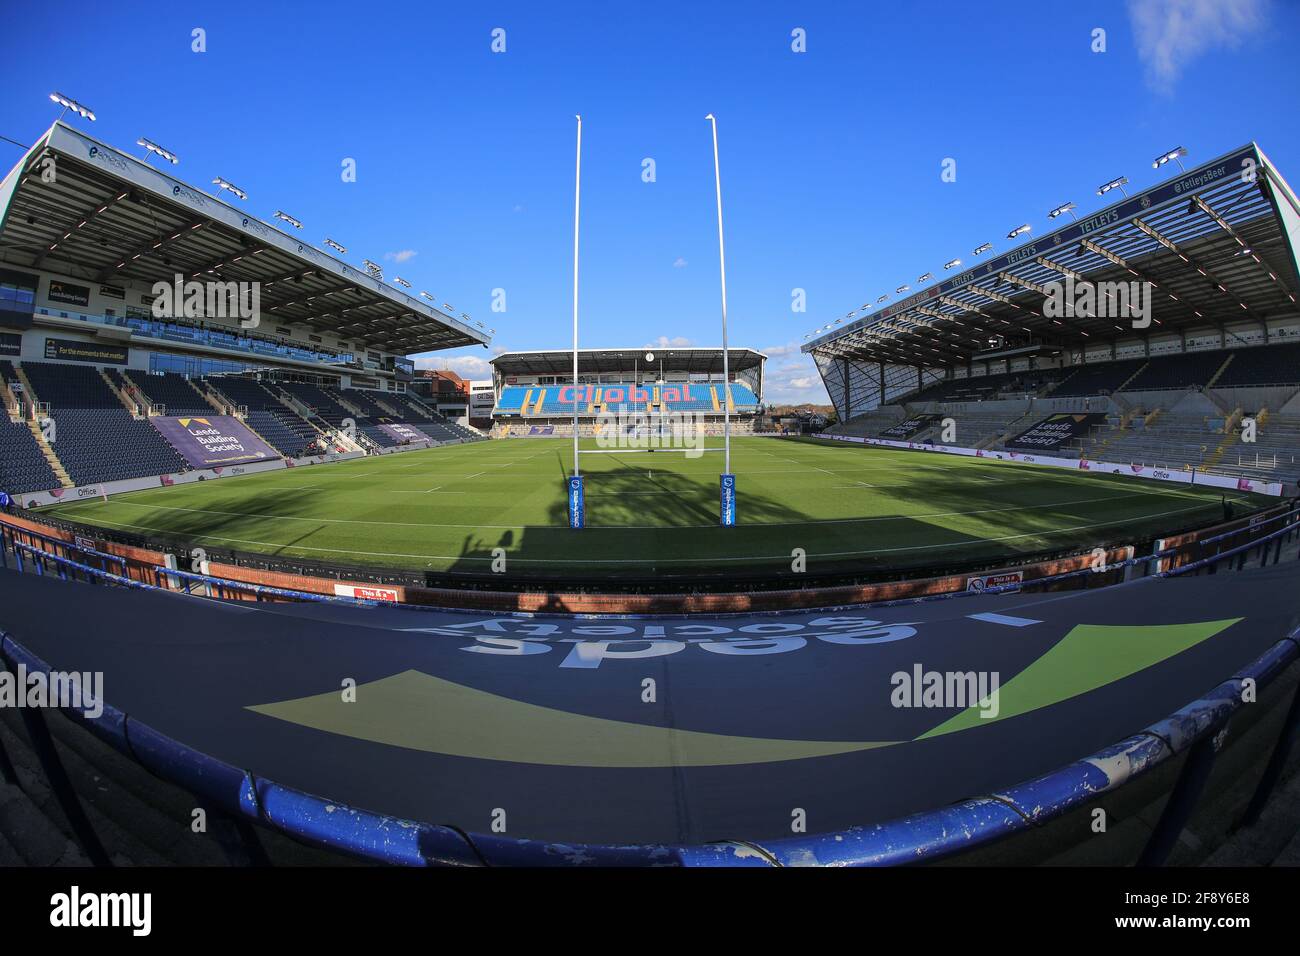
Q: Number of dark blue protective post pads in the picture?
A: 2